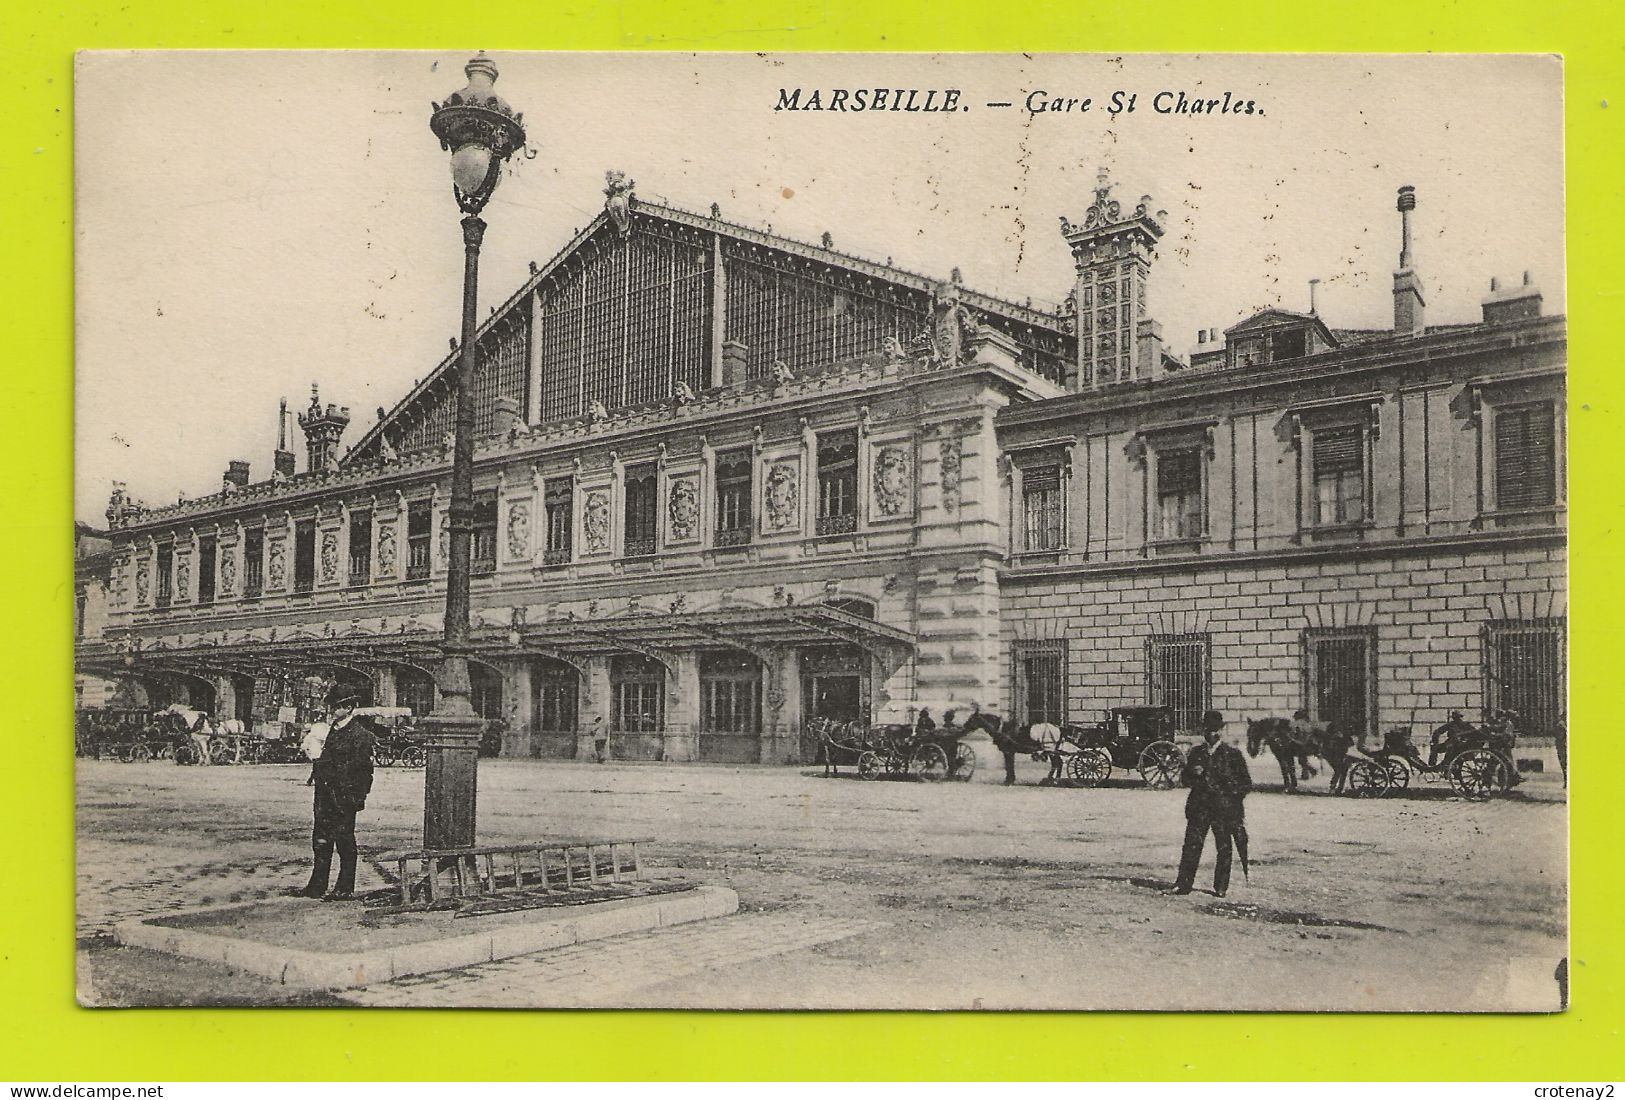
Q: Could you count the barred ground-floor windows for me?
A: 4